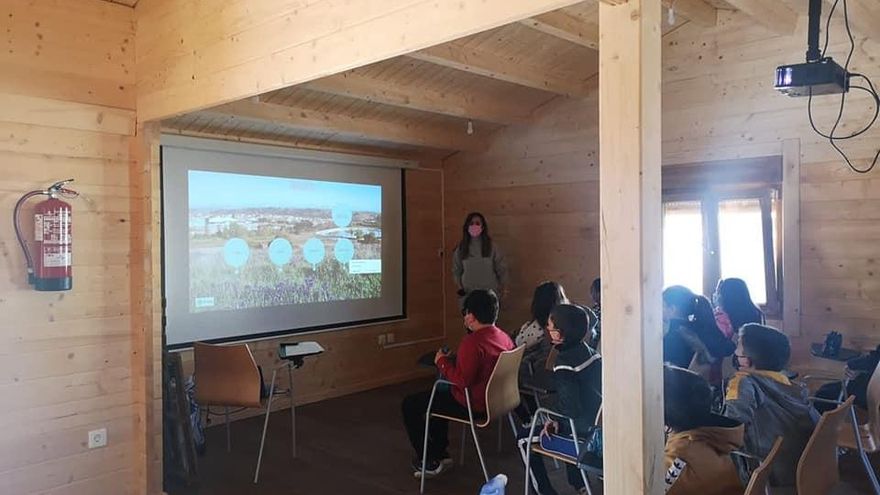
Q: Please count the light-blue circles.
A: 5